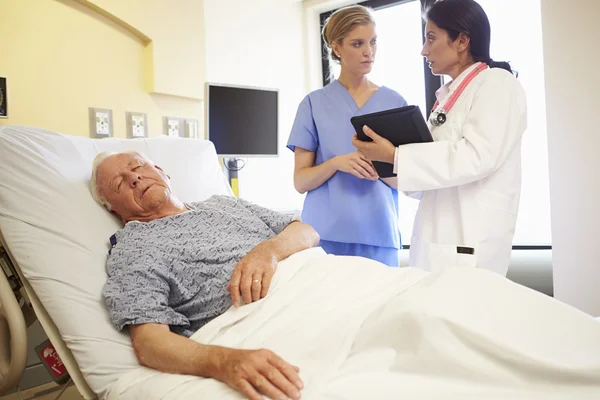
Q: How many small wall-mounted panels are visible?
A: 4